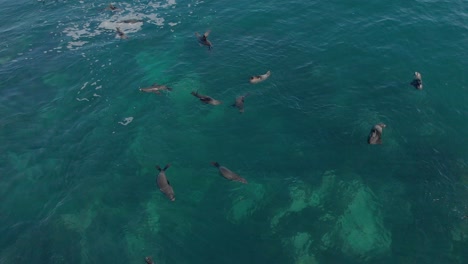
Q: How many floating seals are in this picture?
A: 13